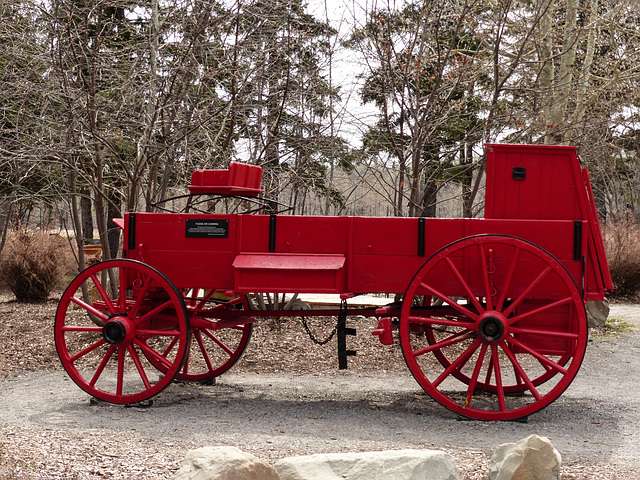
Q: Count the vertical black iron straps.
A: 4